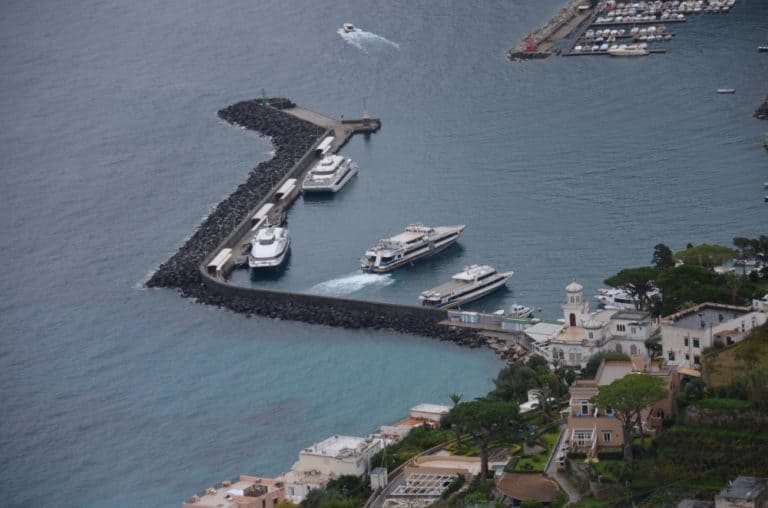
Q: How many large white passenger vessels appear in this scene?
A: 4